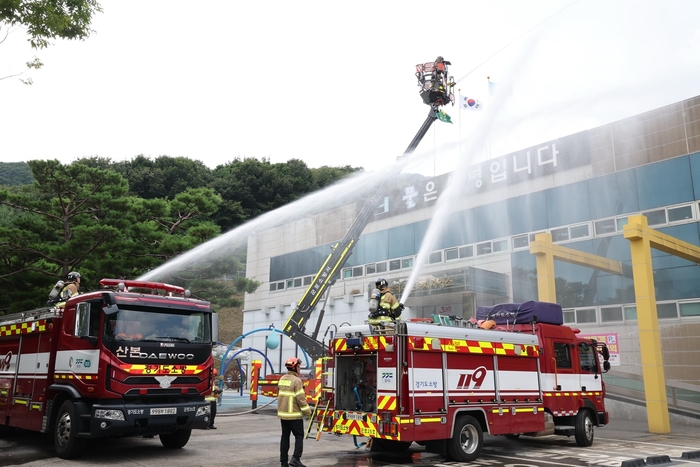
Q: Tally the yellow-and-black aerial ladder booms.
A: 1